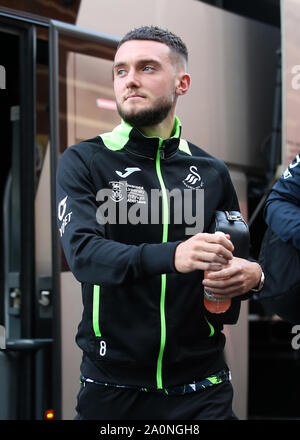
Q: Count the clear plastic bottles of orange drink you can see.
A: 1